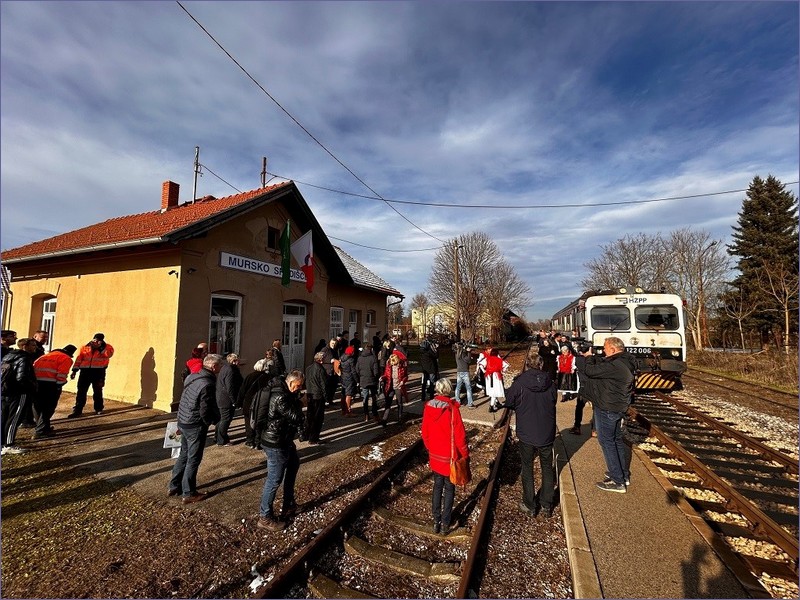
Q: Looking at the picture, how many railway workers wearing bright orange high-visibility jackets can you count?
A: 2